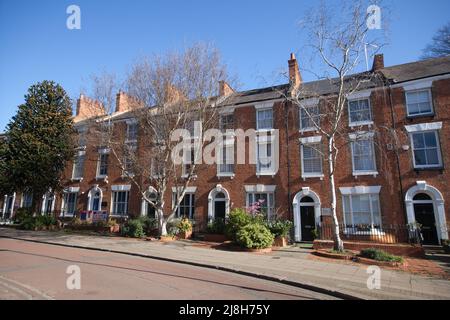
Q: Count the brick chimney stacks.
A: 6